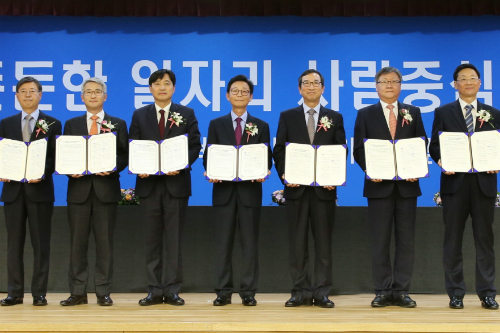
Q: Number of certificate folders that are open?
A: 7